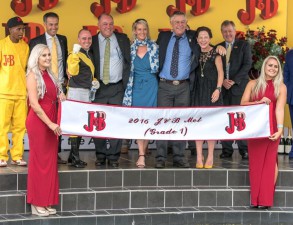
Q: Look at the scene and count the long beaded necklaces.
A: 1